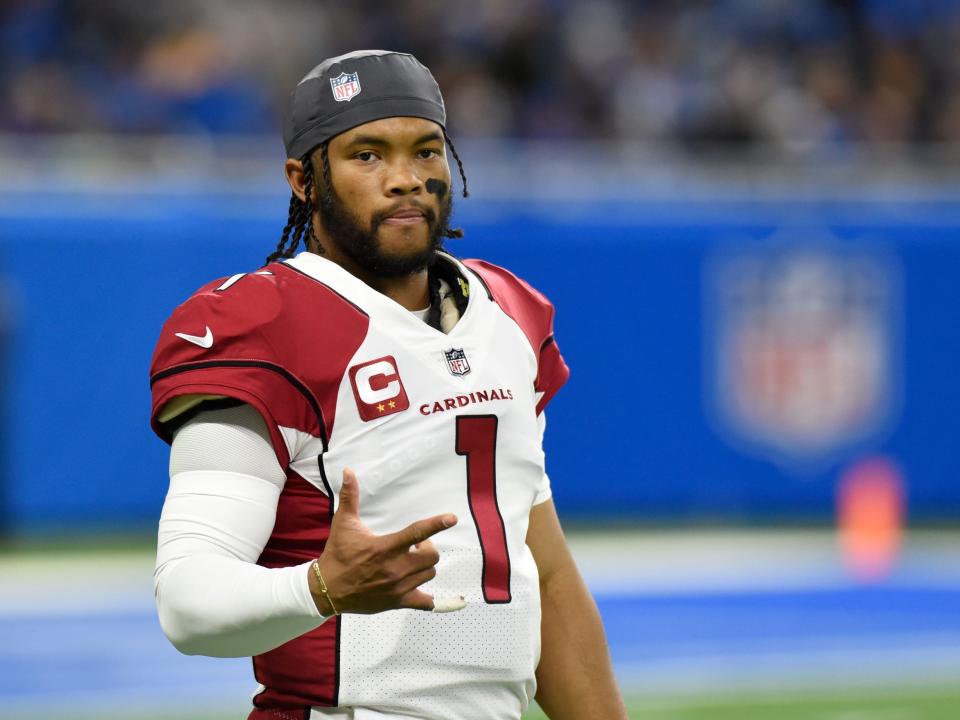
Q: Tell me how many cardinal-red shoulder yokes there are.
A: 2